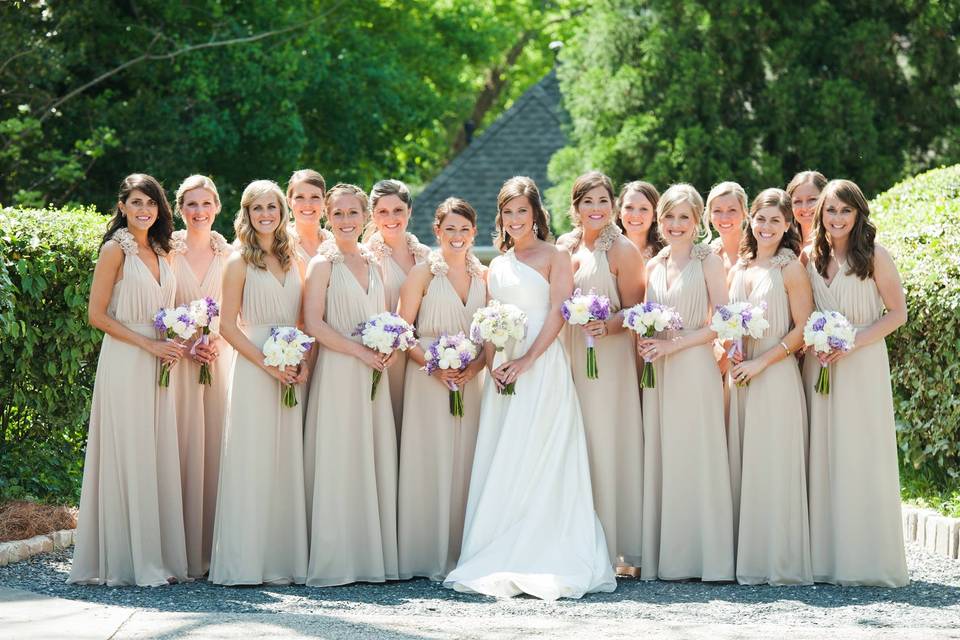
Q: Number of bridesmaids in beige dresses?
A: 14